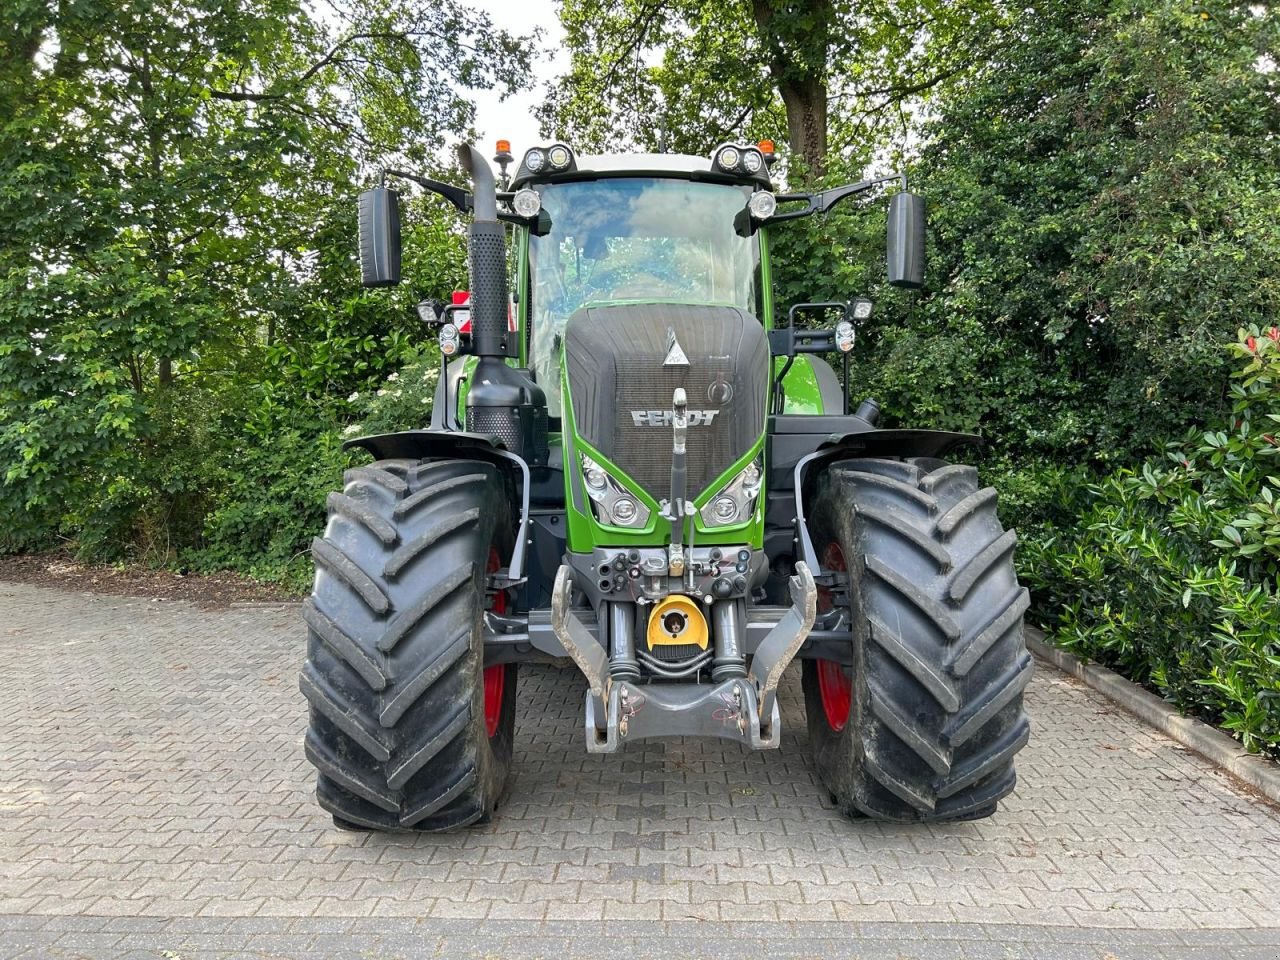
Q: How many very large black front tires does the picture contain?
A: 2